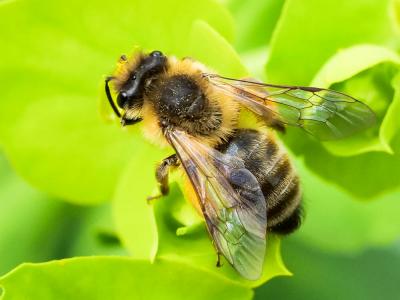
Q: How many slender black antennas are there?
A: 1